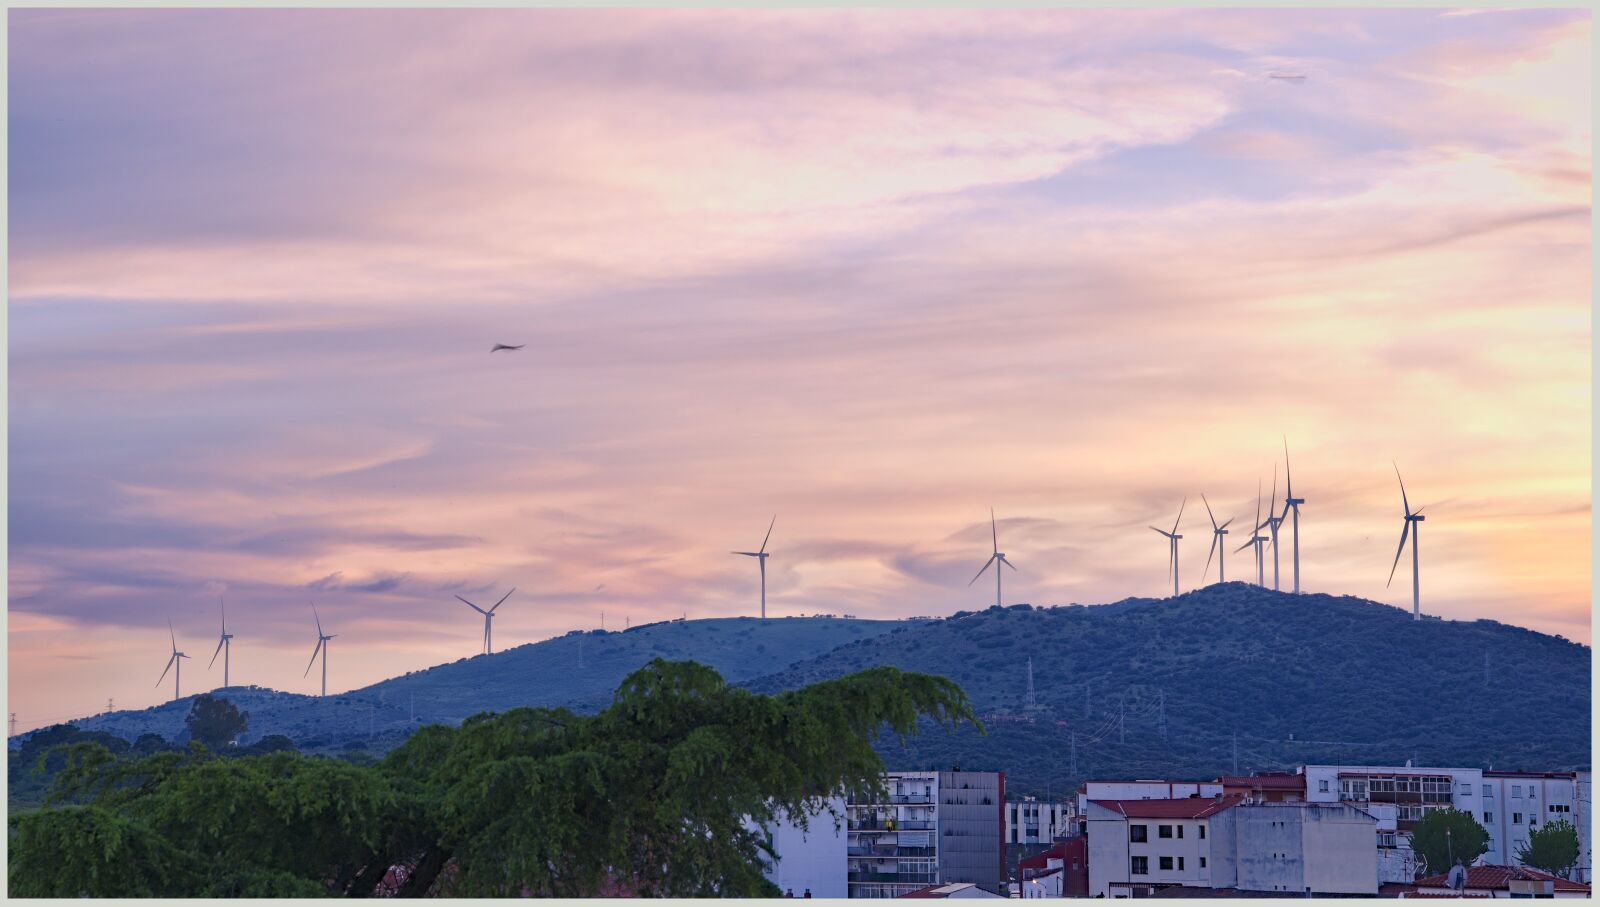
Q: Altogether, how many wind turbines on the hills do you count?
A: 12